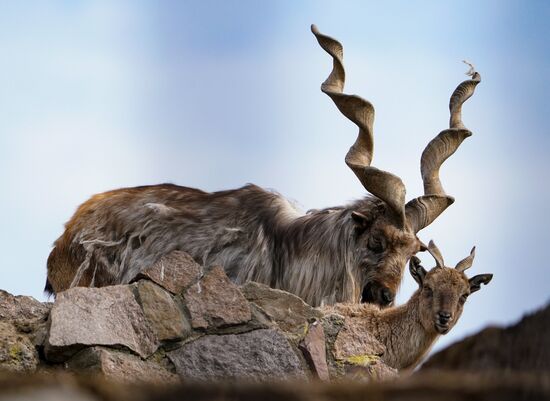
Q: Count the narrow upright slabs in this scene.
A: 1